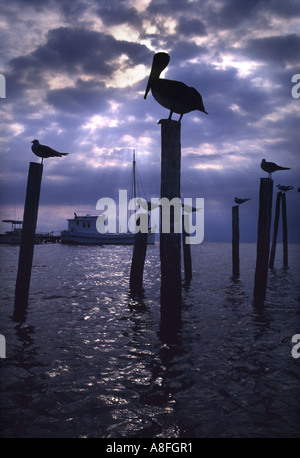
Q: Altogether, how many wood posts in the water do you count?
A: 8